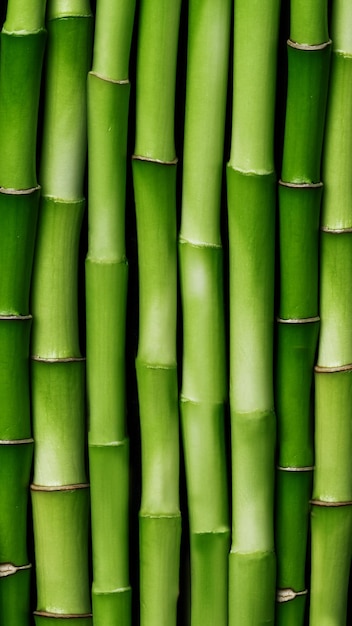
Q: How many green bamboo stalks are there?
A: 8